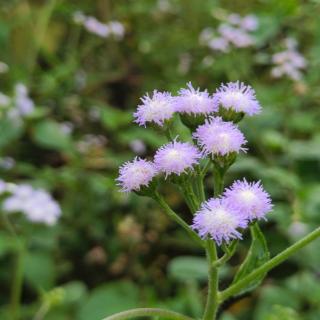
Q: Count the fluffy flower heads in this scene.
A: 8